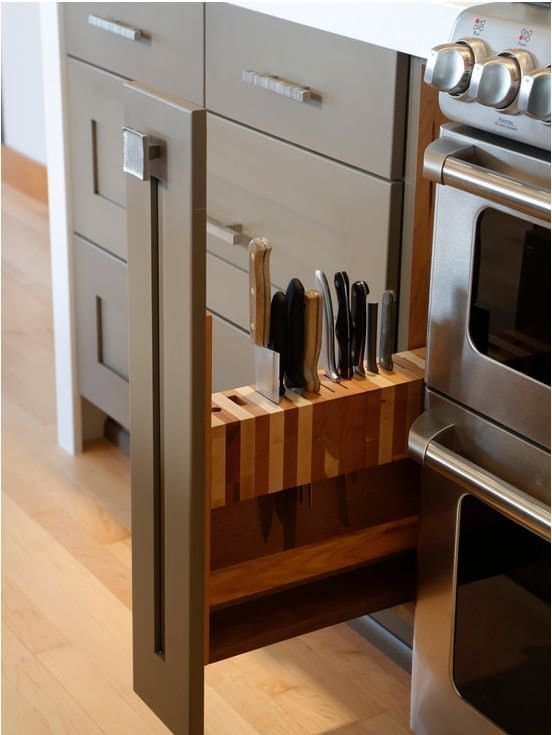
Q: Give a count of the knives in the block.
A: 9